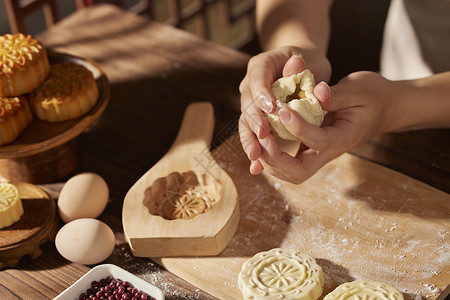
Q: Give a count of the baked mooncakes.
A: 3